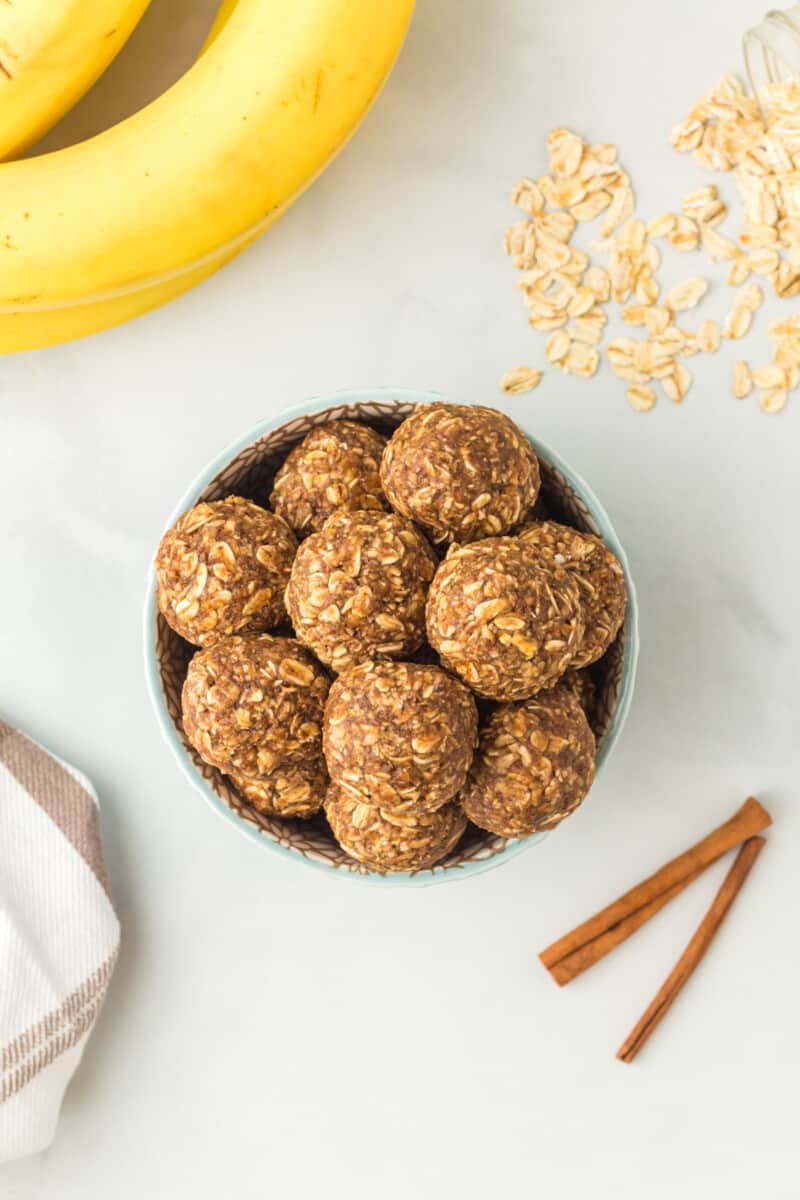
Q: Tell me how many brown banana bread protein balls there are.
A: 11